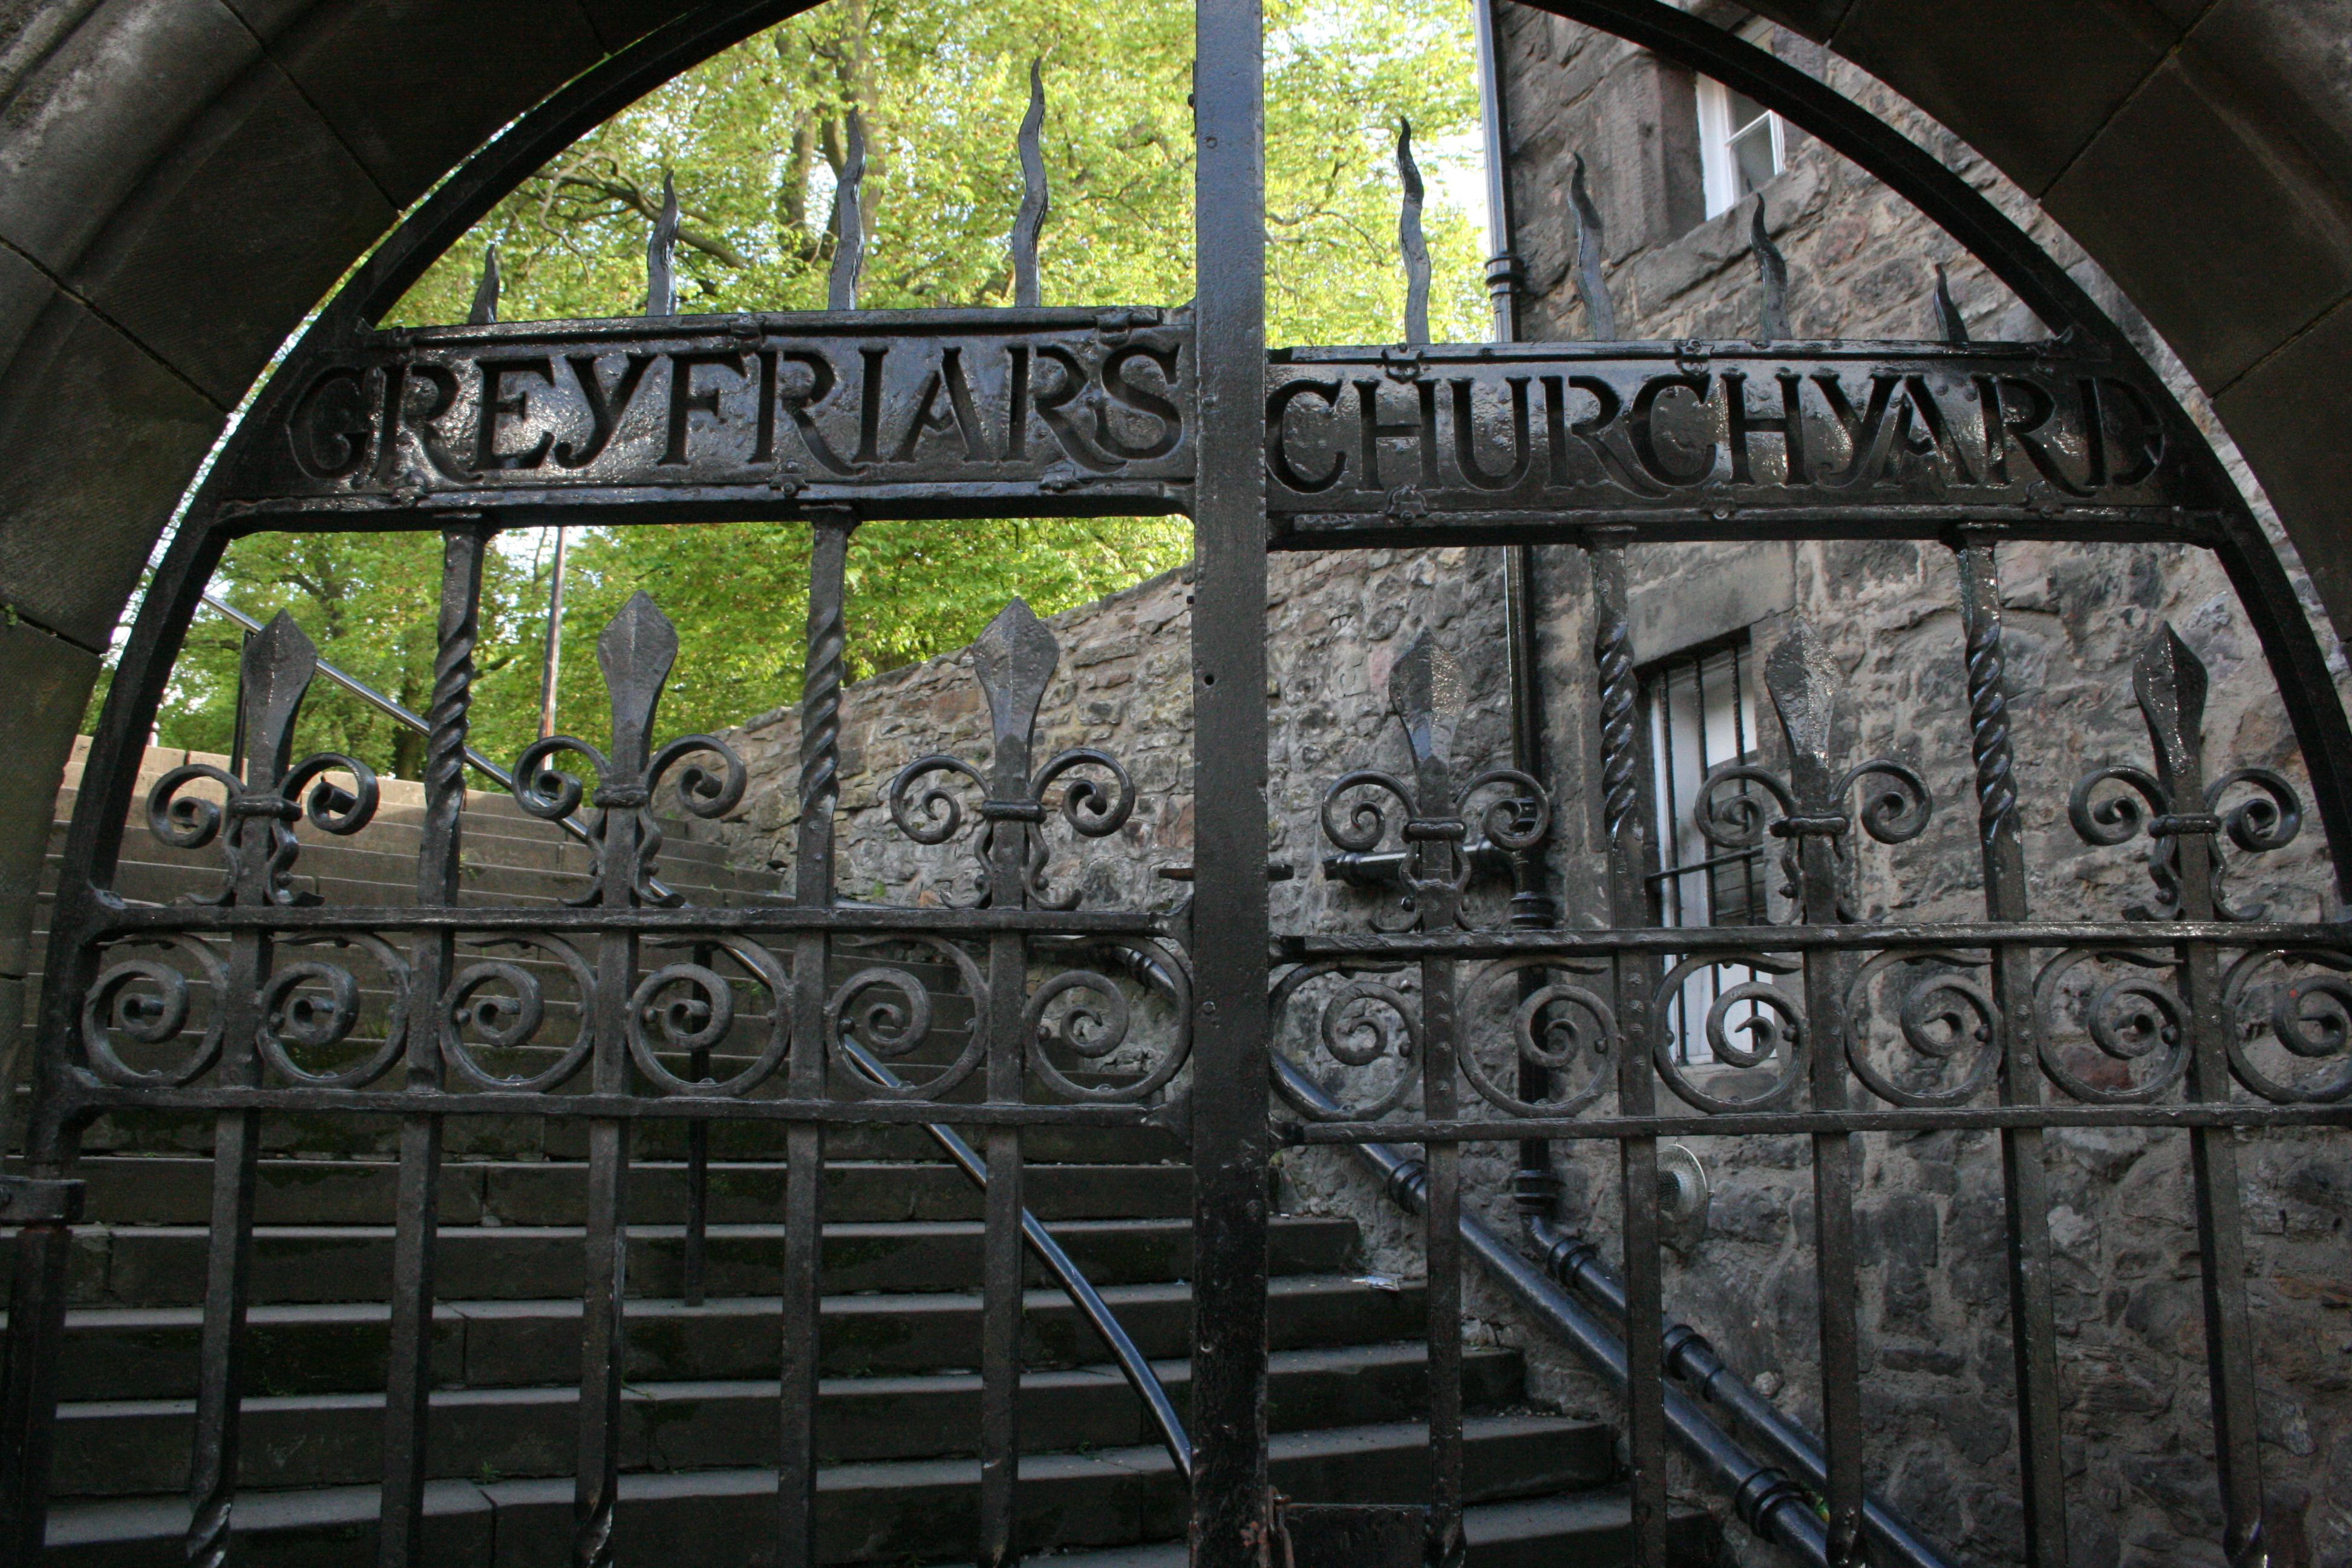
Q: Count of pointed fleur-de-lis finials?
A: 6